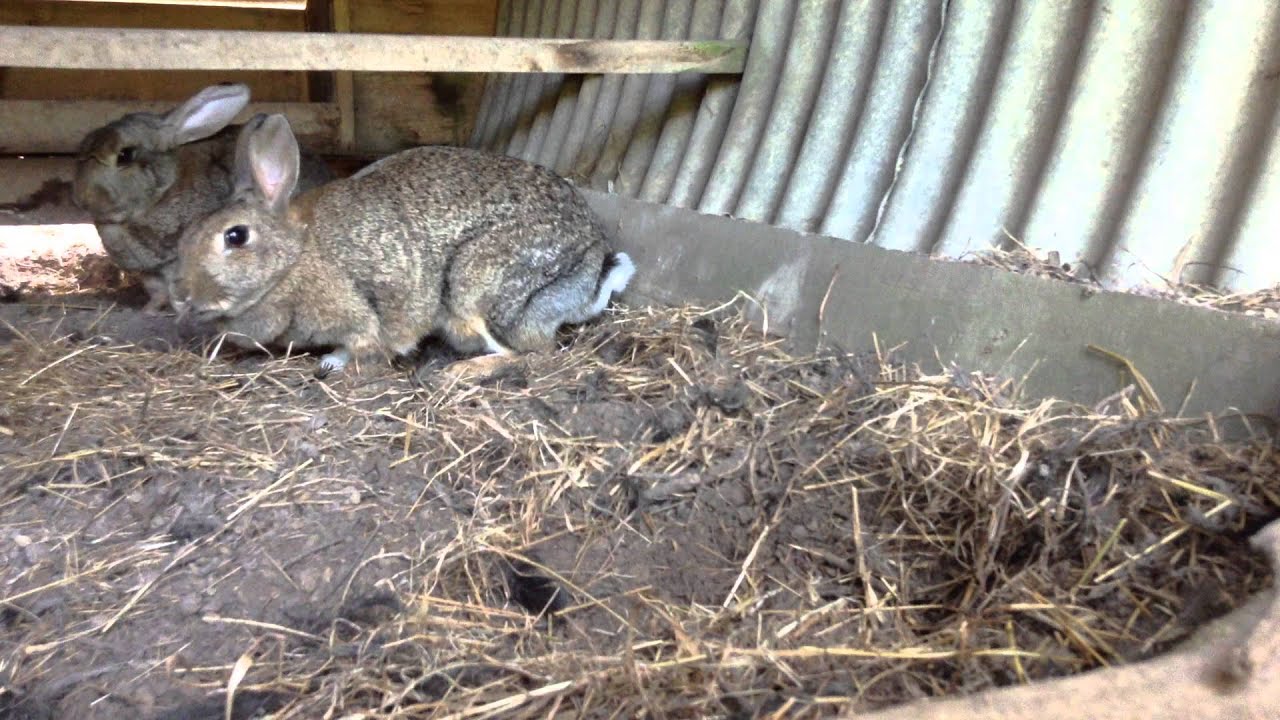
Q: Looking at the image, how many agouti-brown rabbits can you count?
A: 2